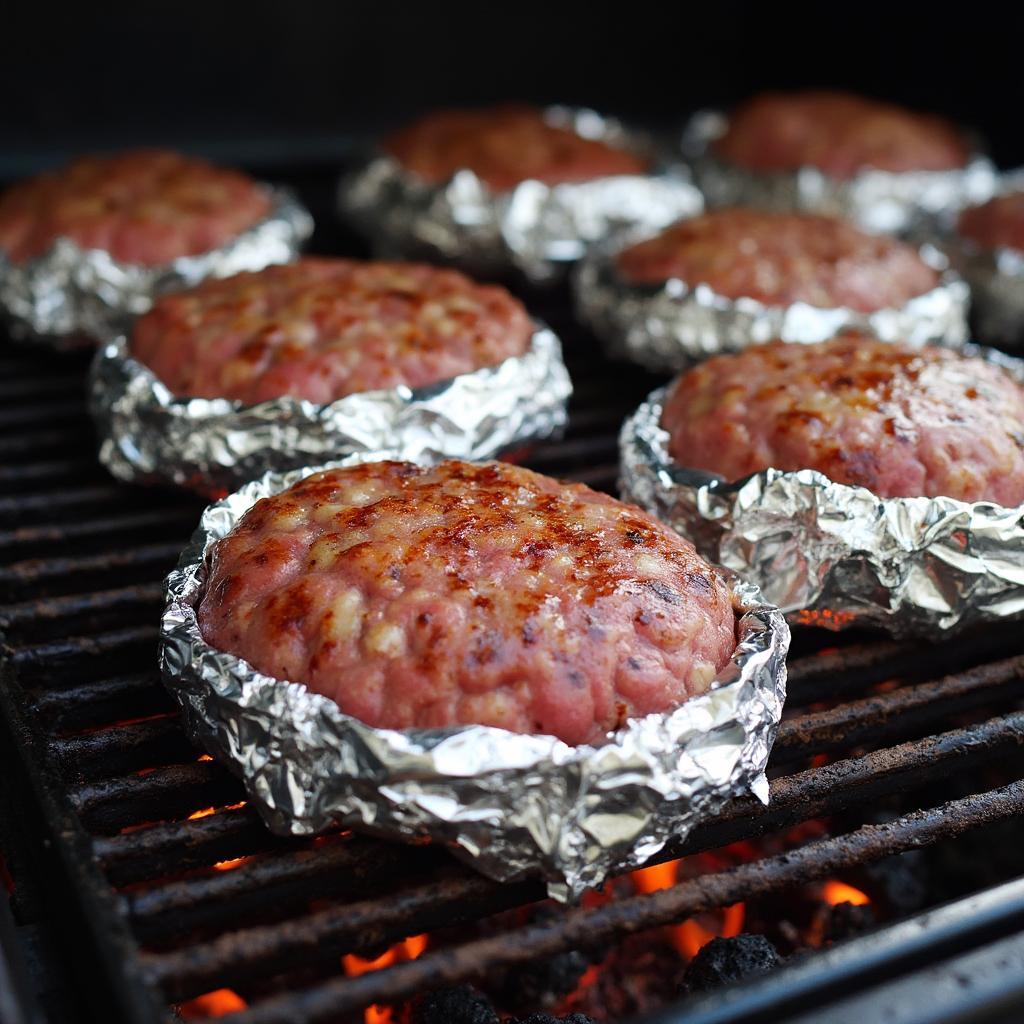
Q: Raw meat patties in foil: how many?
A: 8